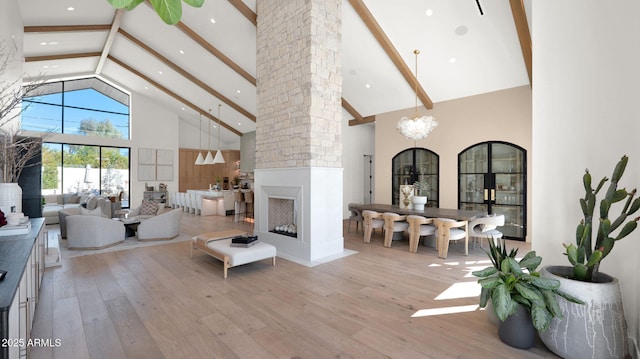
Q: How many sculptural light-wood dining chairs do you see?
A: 4